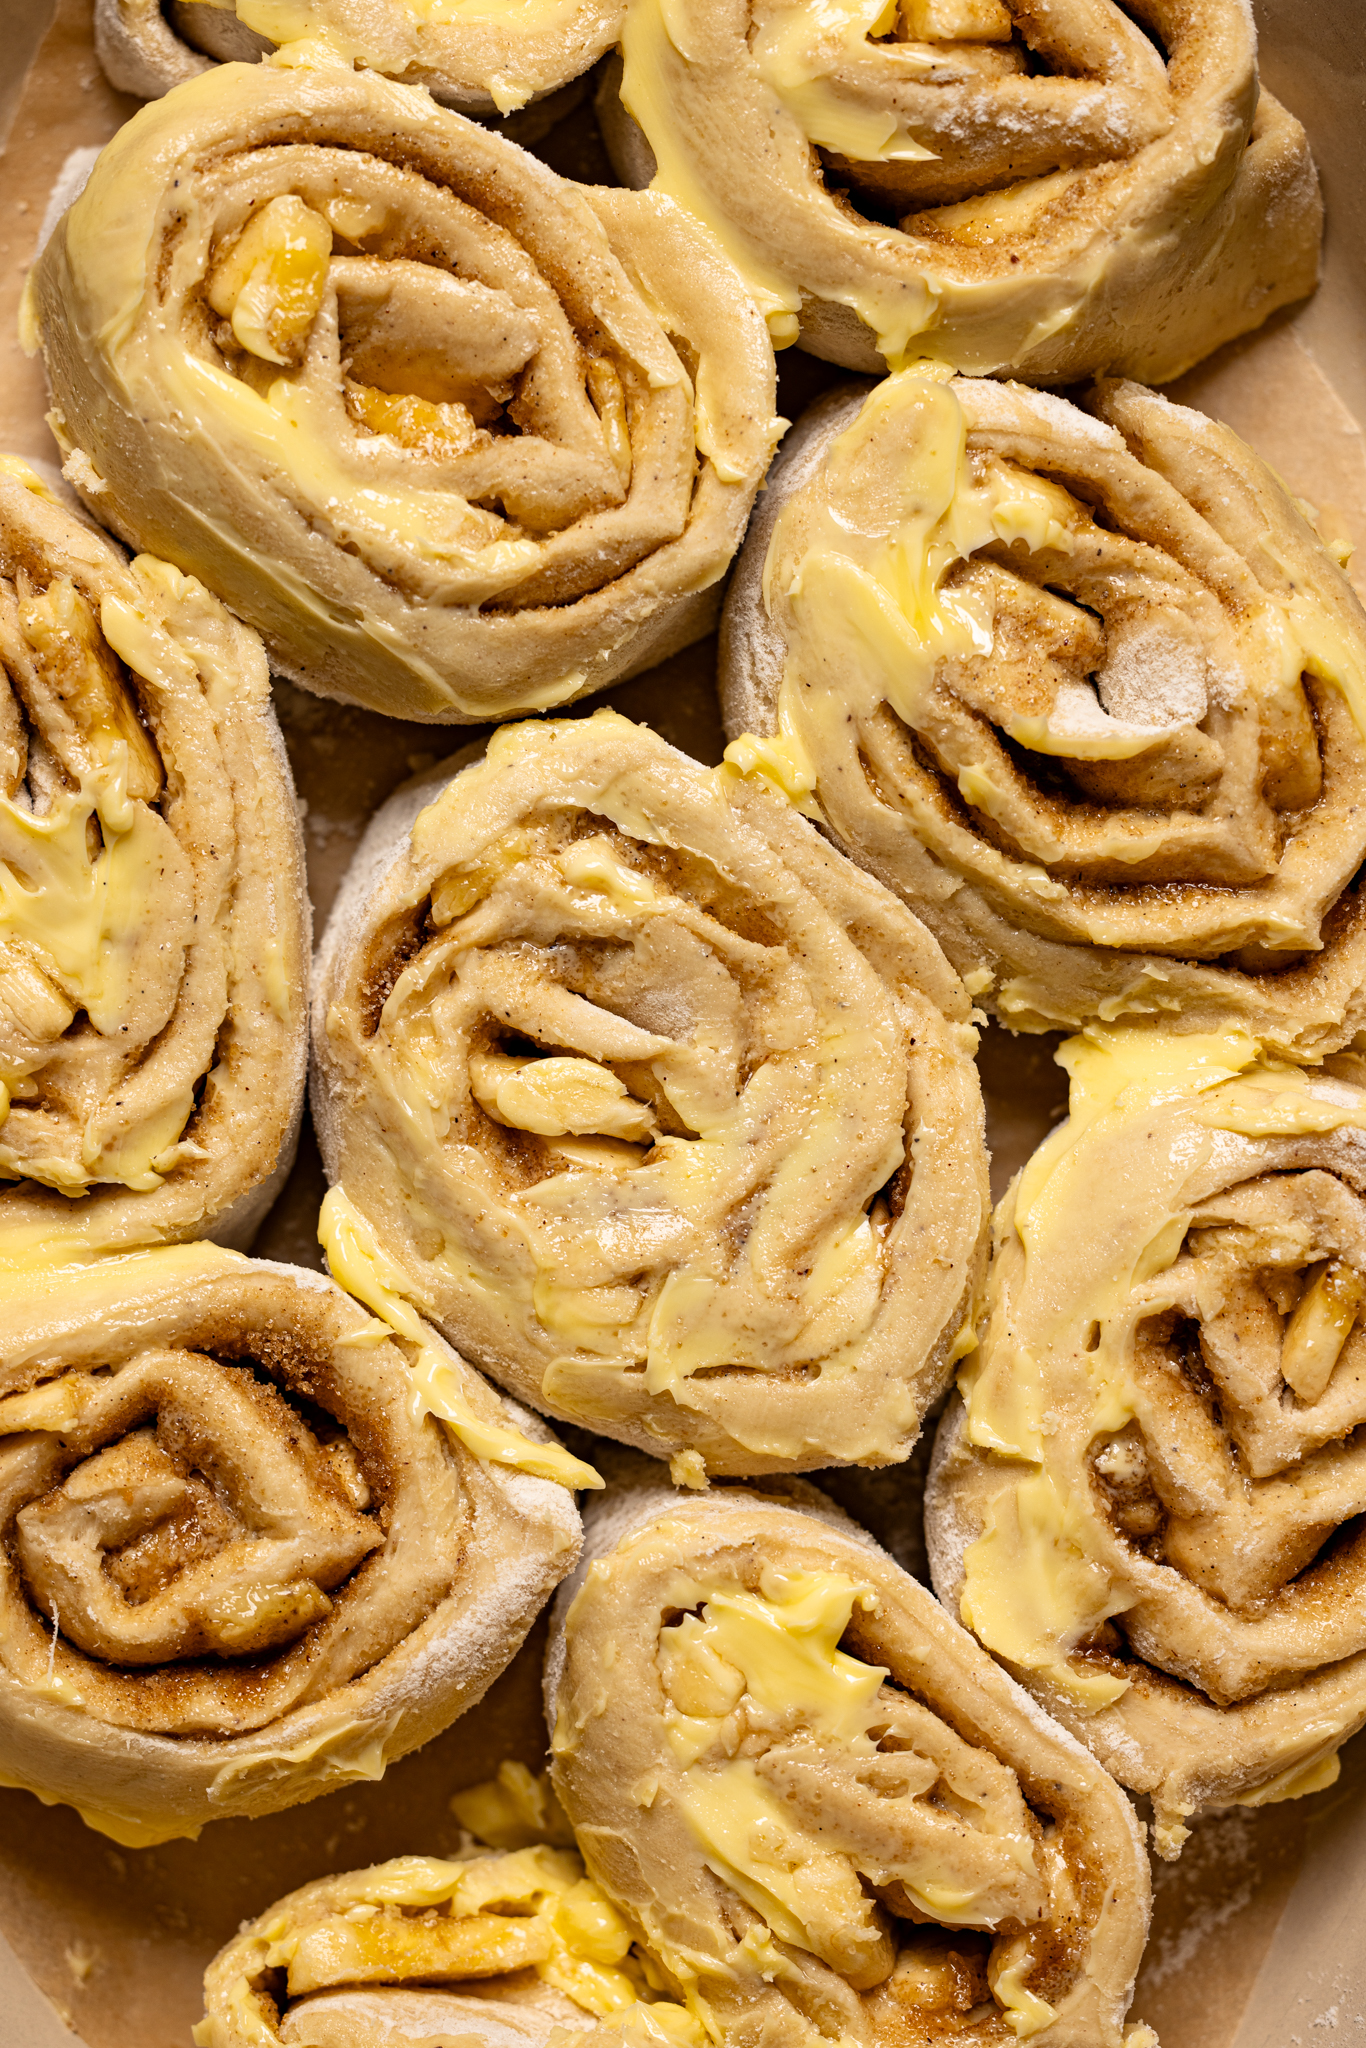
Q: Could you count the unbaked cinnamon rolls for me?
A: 10